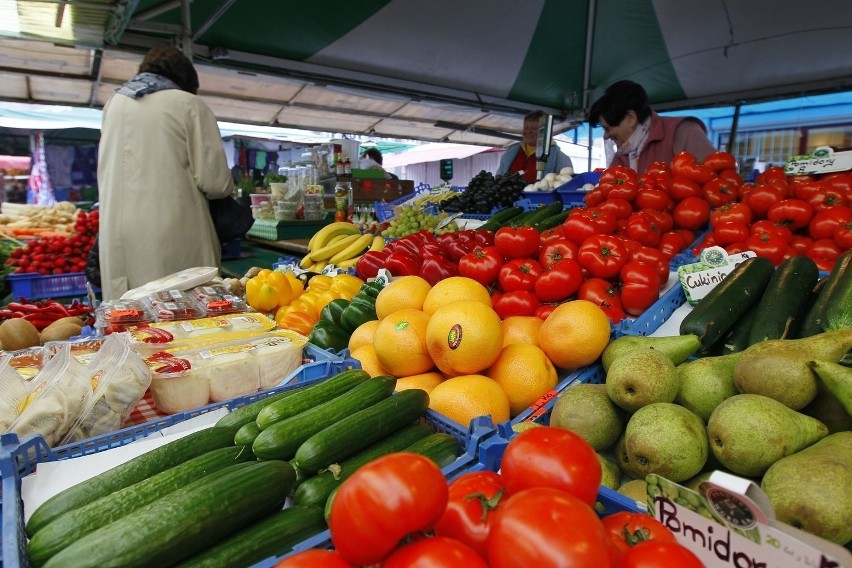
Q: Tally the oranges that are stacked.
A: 11